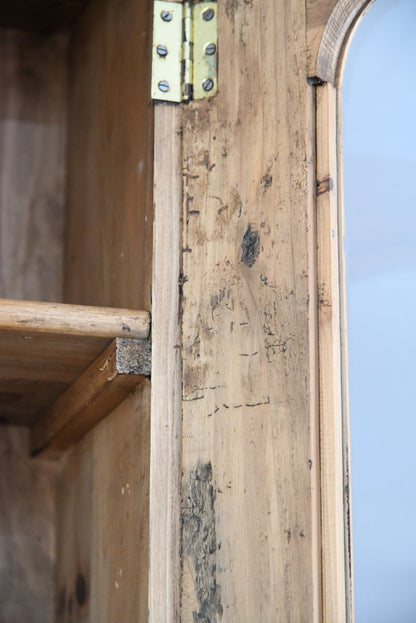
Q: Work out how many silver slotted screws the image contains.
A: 6